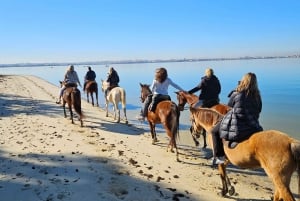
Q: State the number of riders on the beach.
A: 6